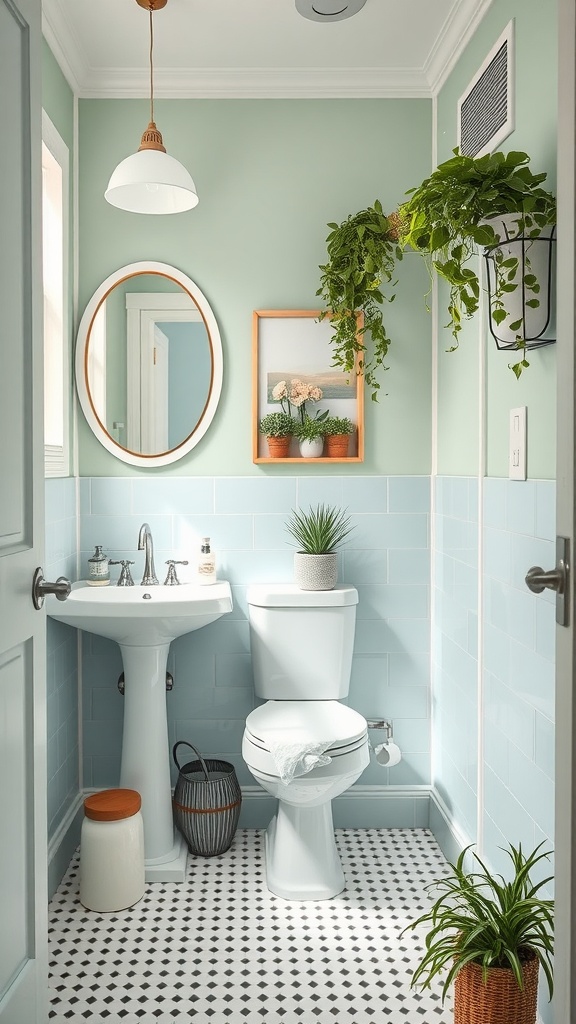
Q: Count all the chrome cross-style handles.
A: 2